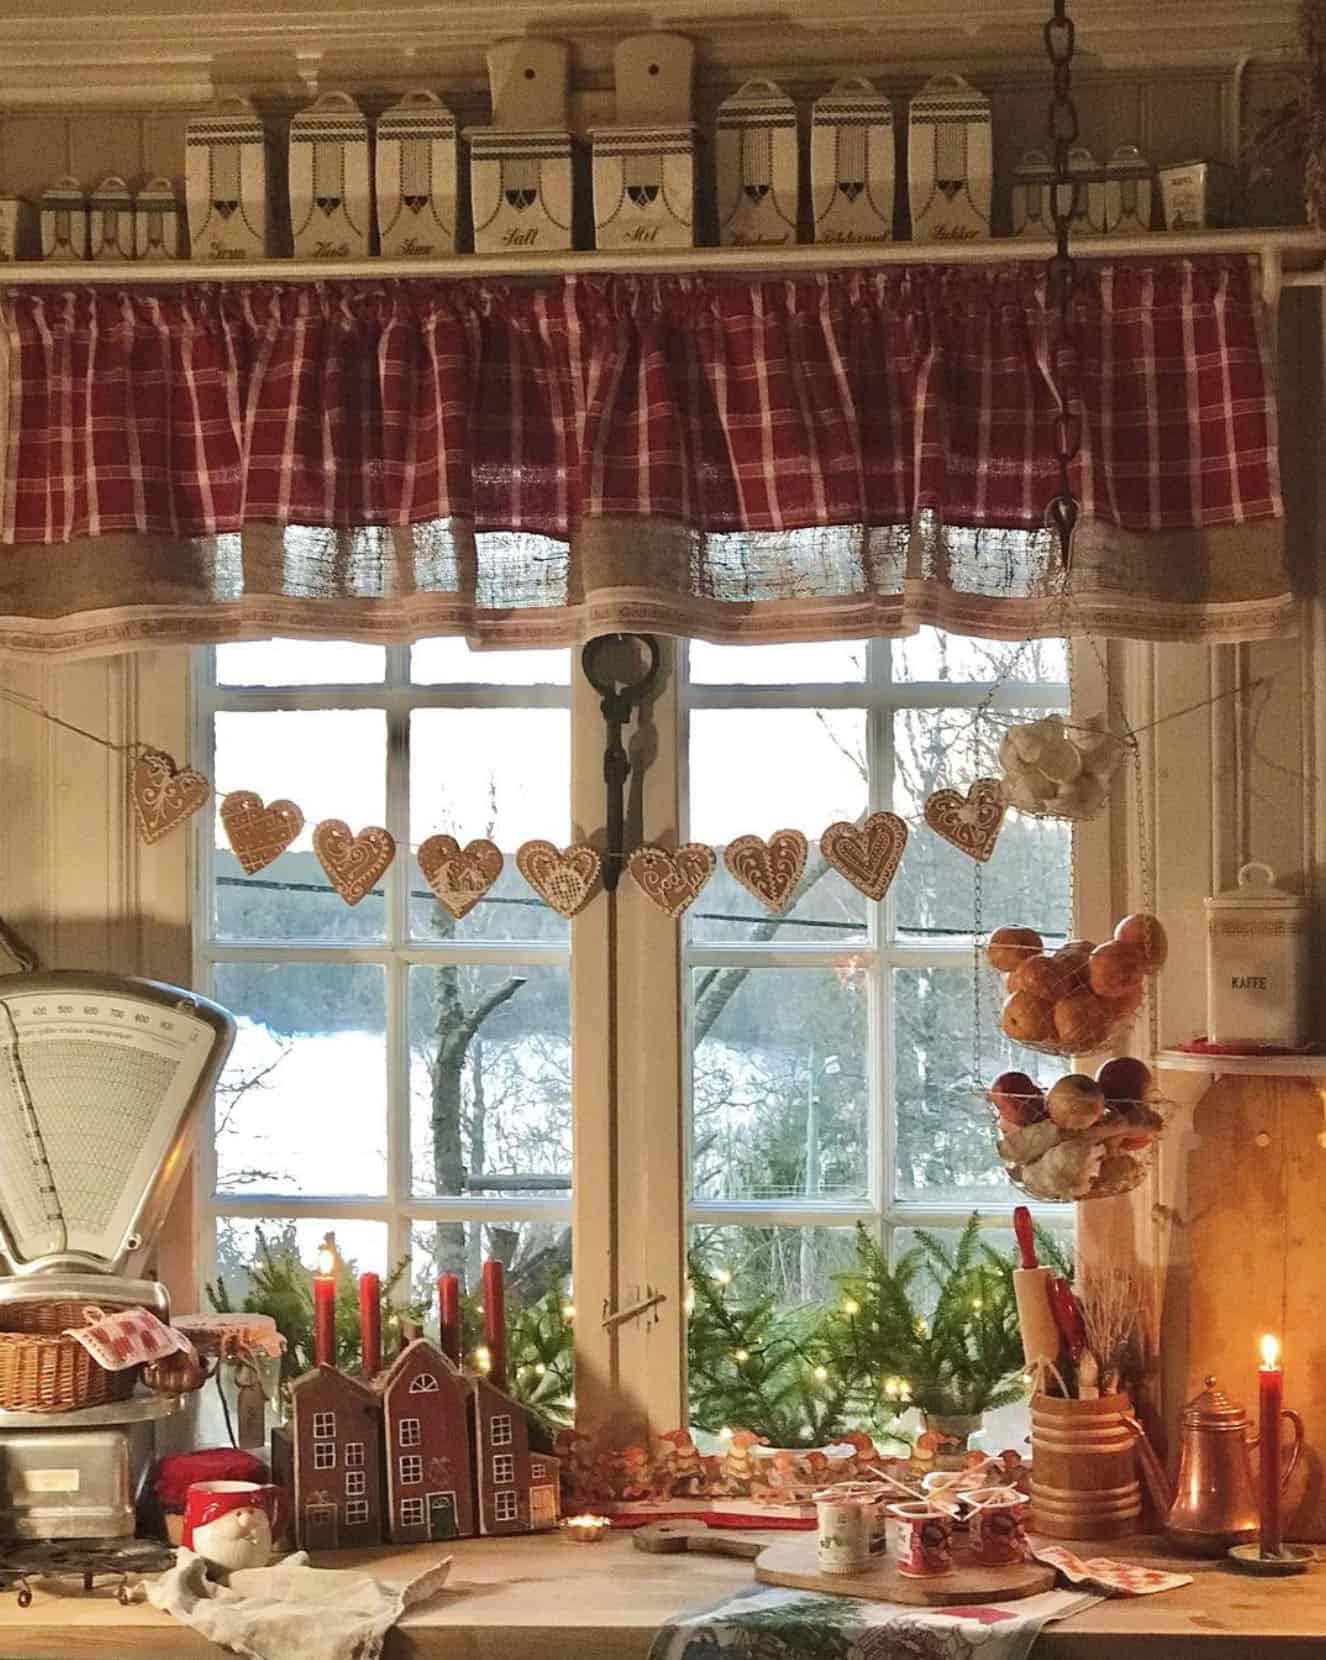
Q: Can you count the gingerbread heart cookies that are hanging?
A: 9